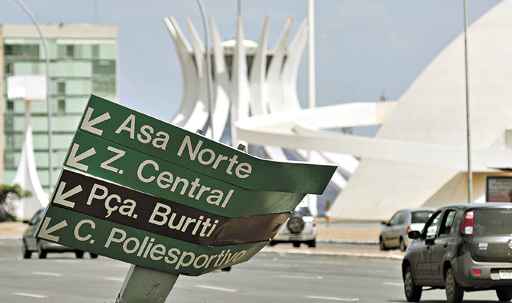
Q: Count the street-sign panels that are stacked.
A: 4